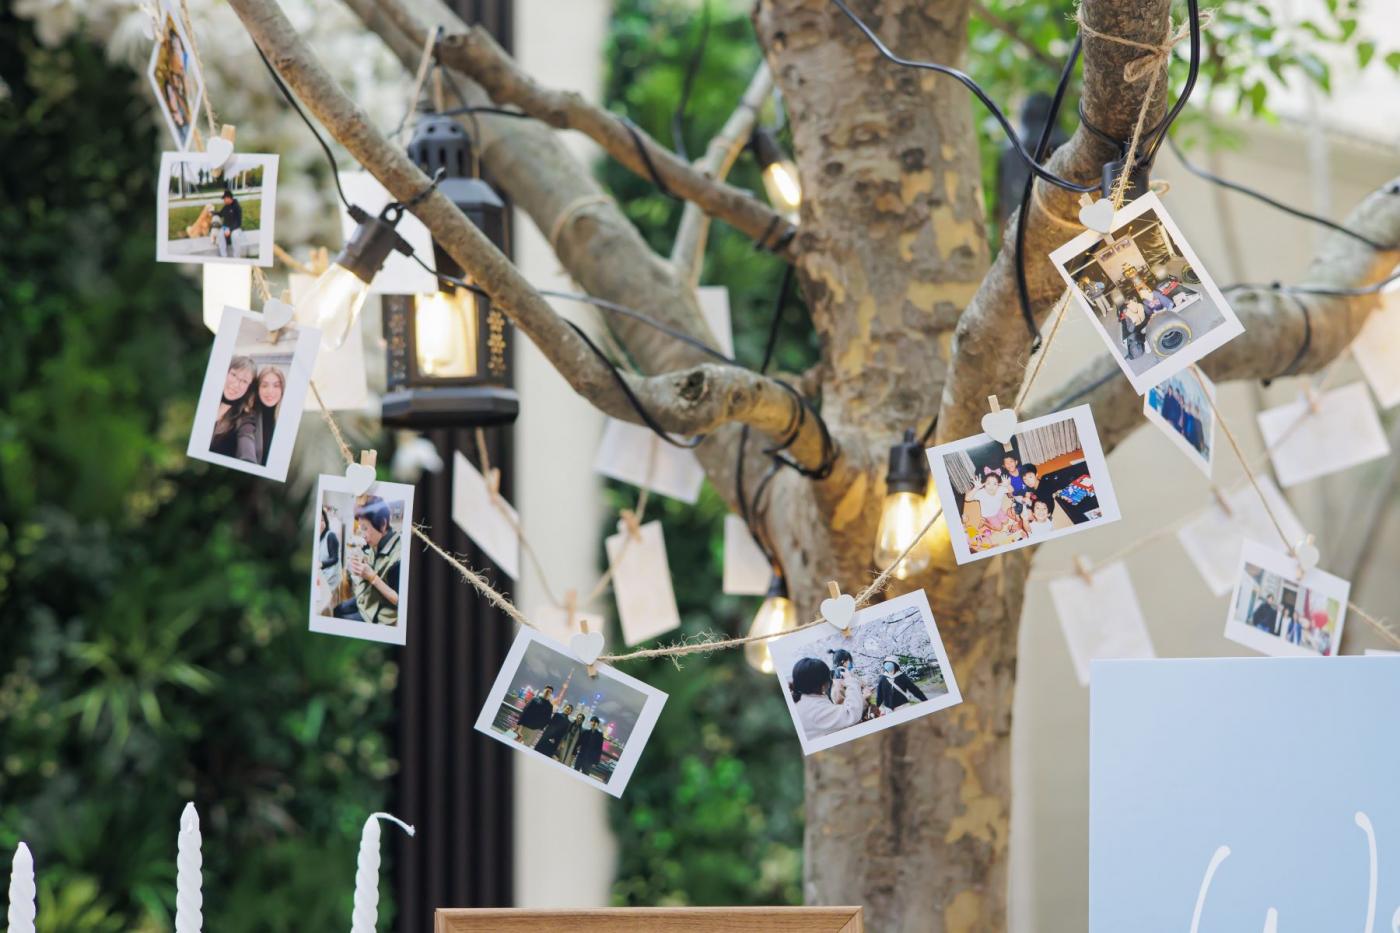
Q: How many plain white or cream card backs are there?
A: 13